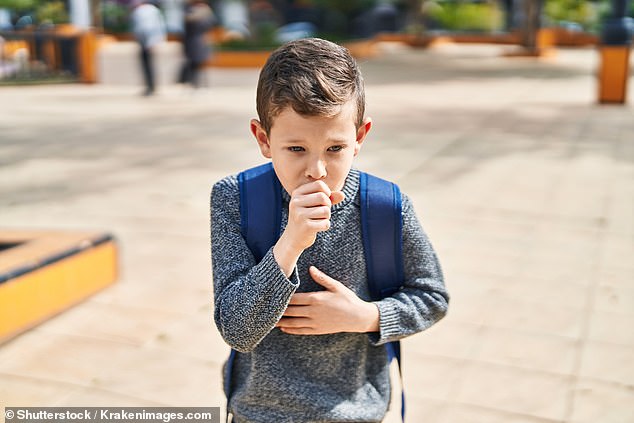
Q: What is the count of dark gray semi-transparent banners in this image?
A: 1